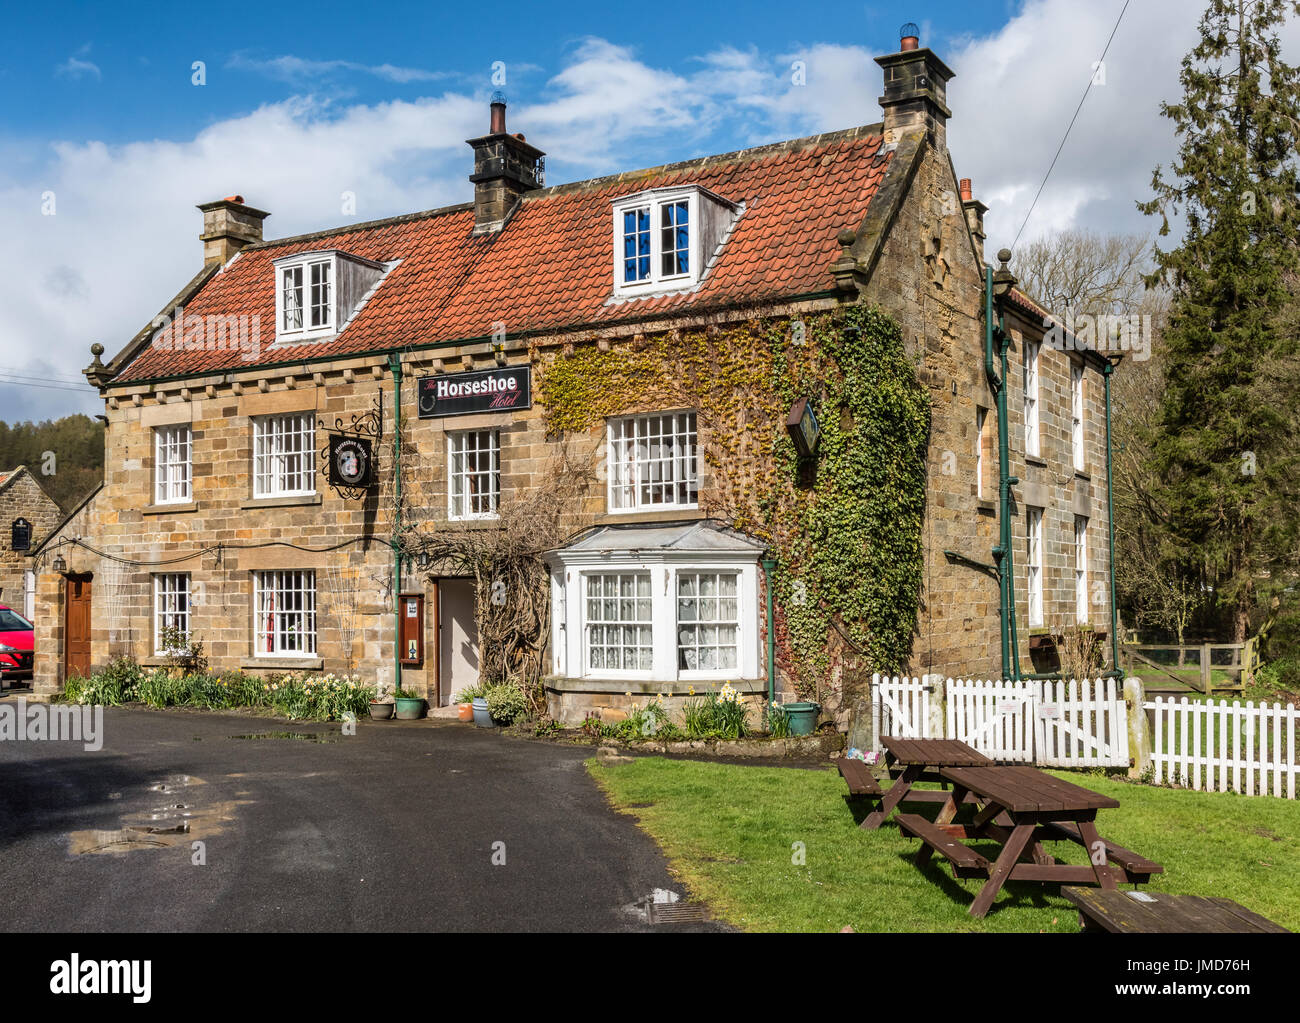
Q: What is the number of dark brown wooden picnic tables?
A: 3